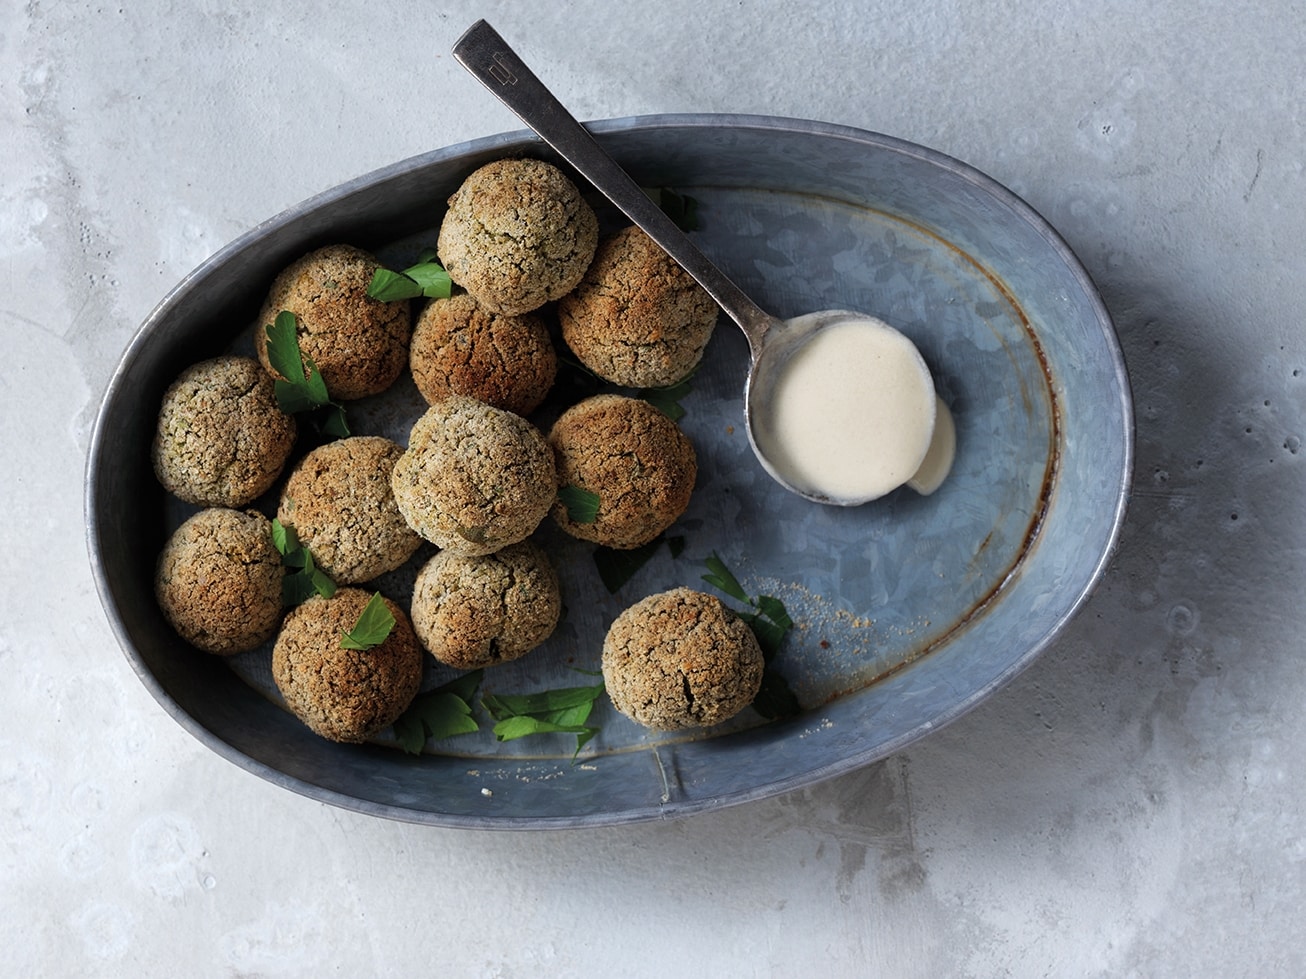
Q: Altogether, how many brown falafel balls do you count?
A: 12